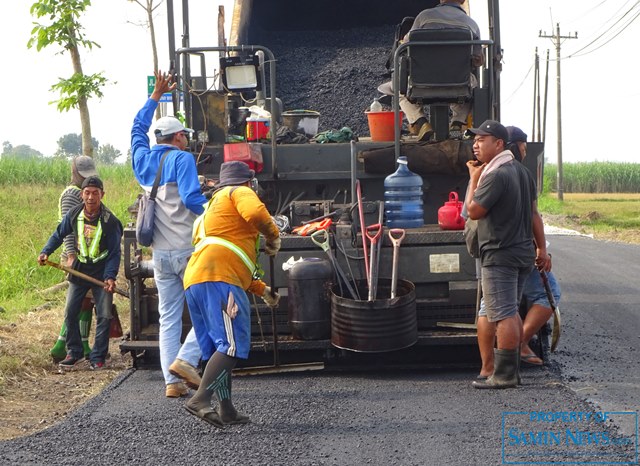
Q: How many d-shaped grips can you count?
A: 3